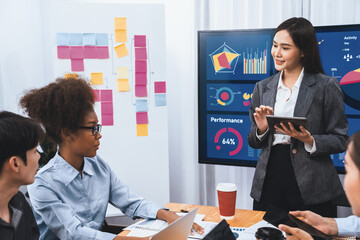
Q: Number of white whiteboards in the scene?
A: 1